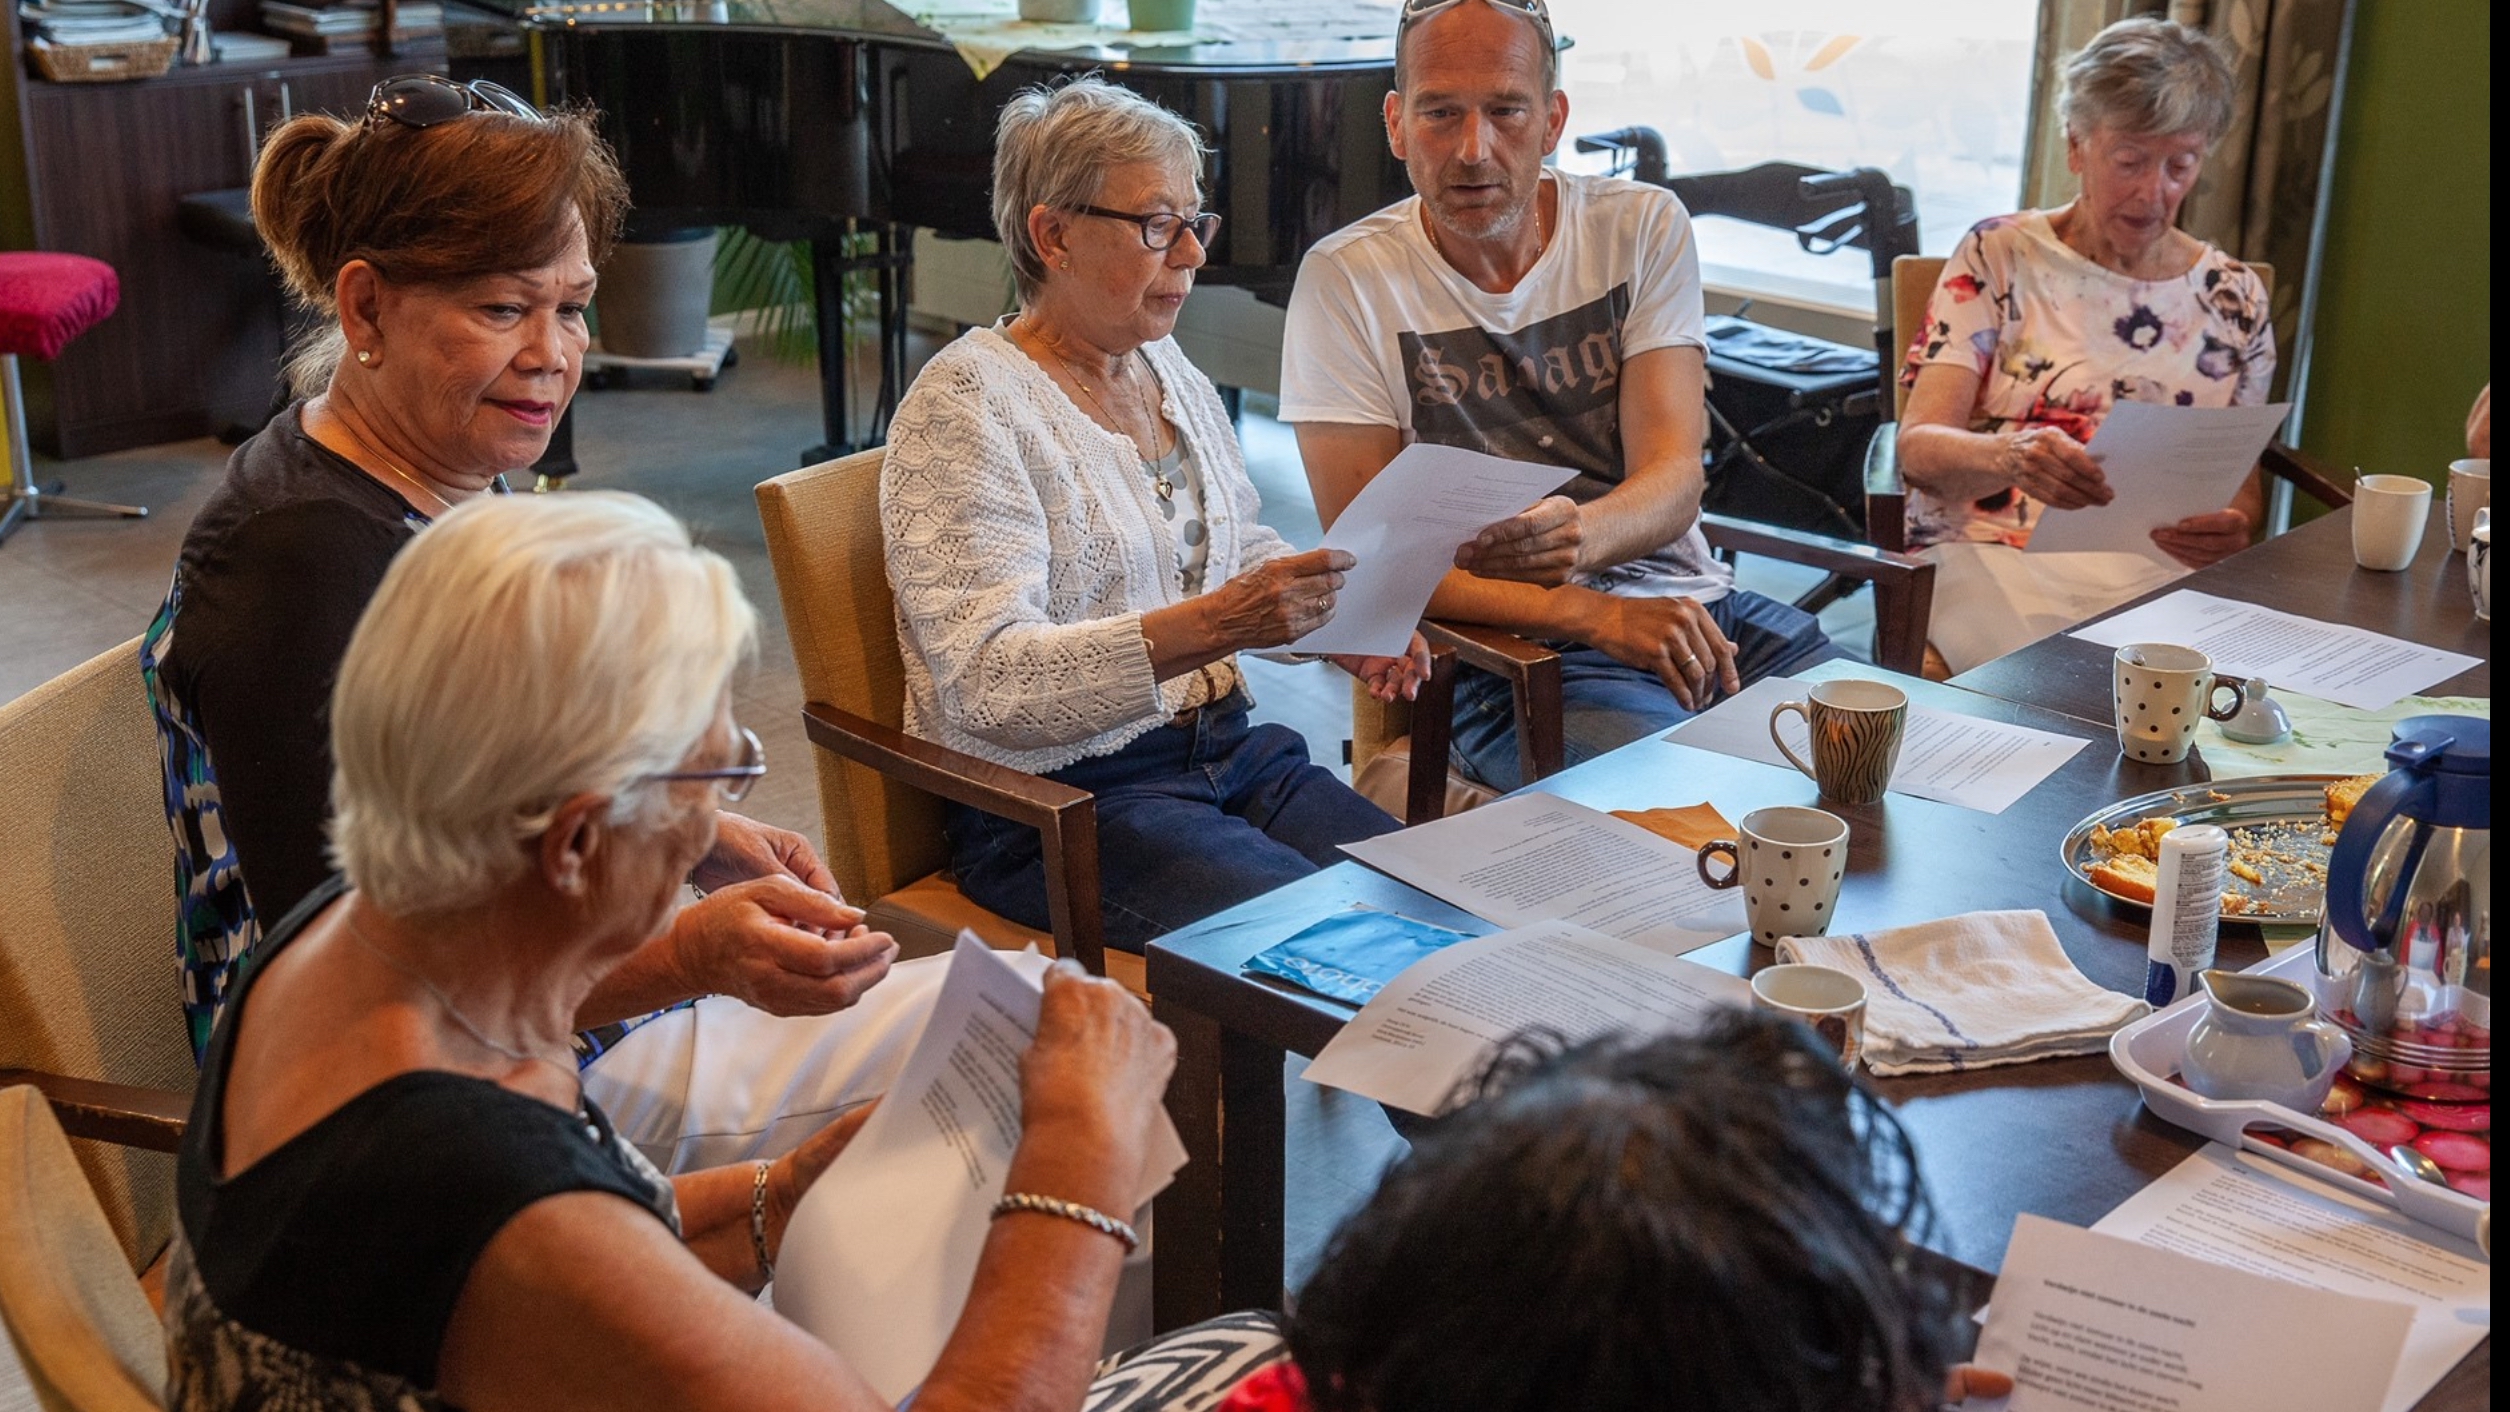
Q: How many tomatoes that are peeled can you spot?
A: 0